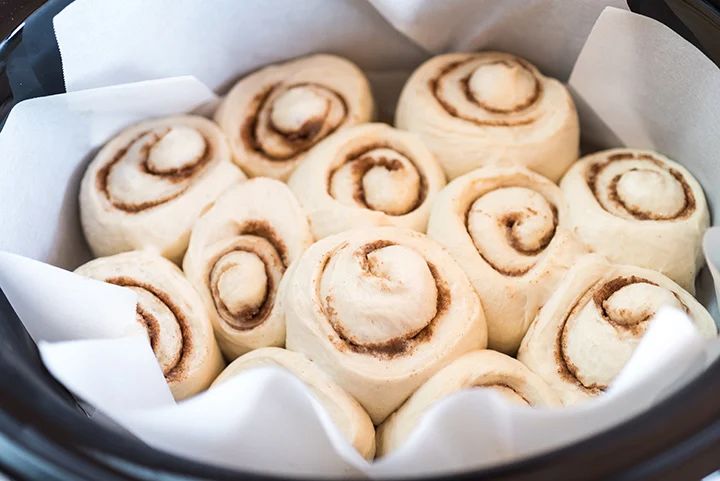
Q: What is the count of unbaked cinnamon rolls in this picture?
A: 12